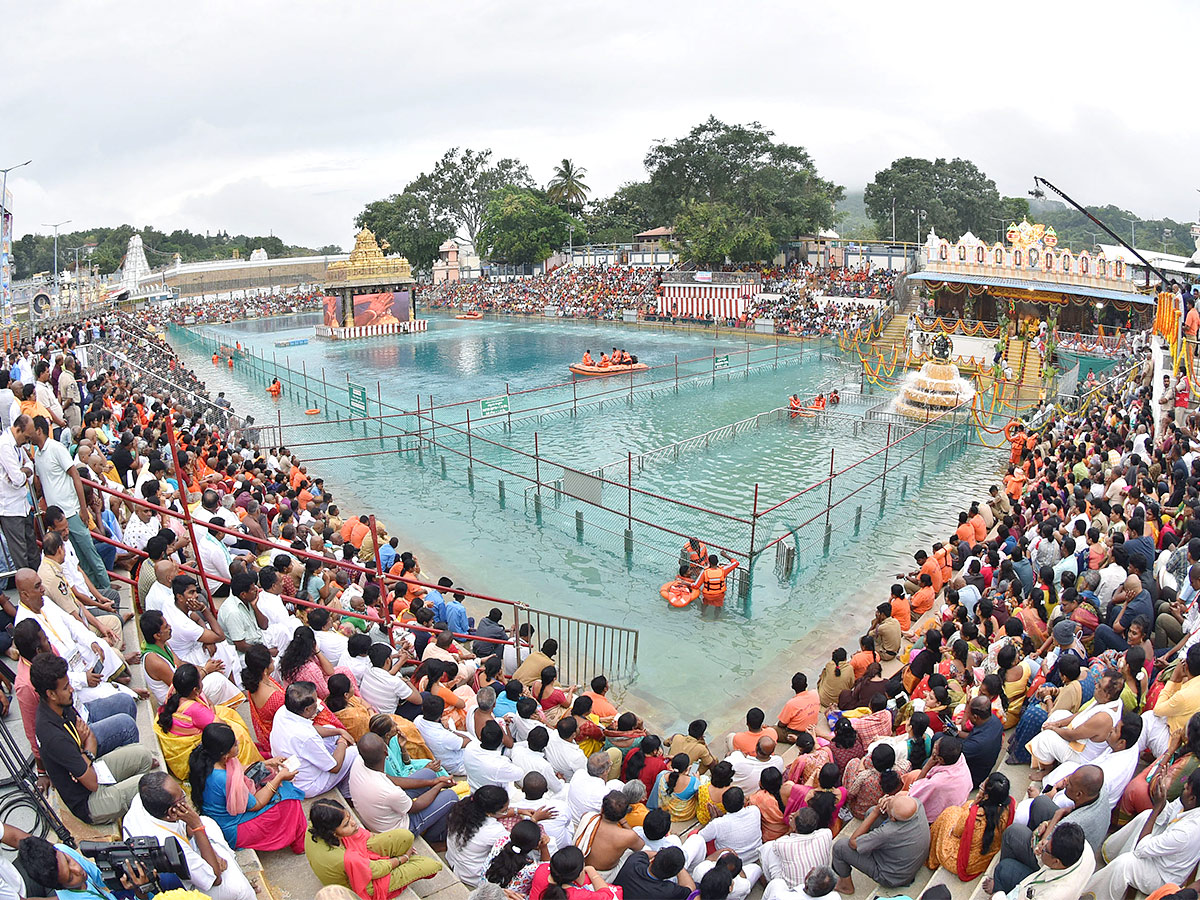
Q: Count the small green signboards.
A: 3